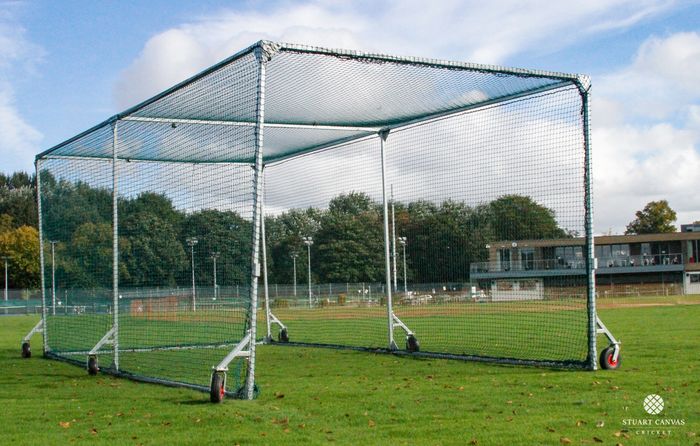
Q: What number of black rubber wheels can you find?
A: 6